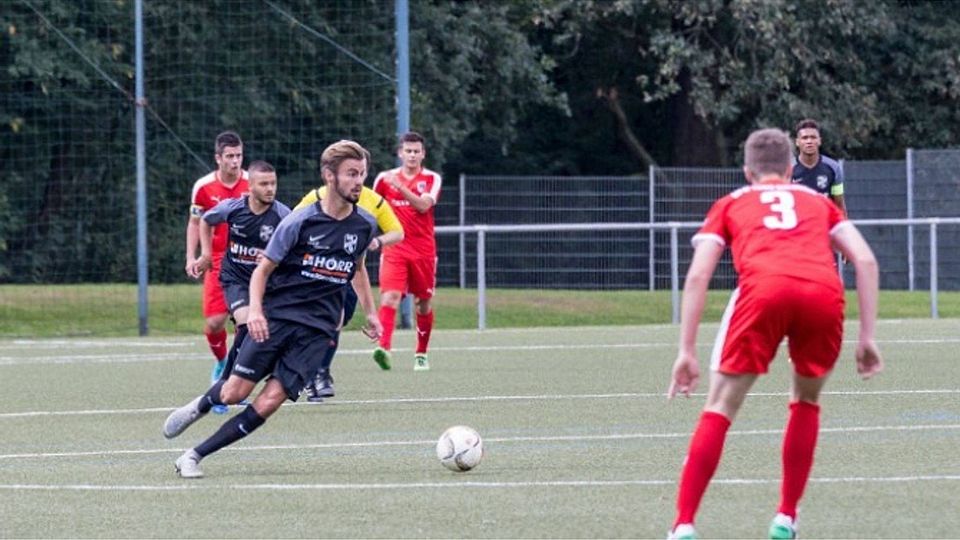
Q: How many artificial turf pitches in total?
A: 1